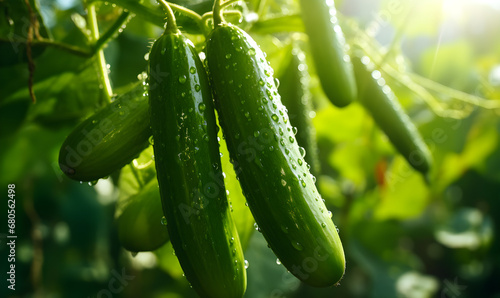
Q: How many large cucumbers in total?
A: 2